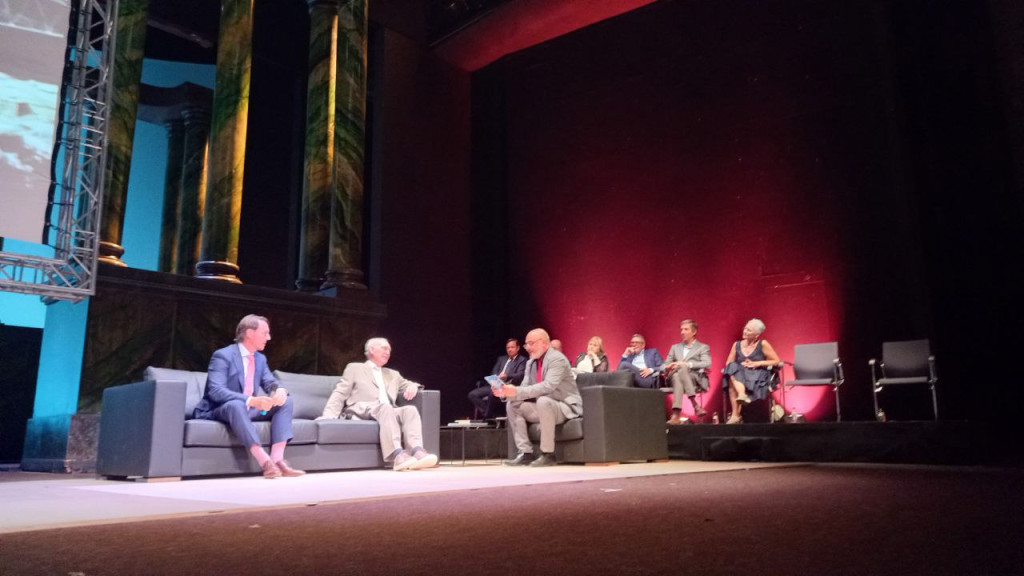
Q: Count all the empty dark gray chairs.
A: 2